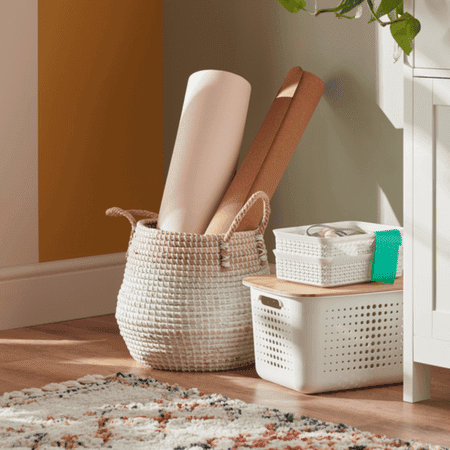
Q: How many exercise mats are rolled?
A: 2